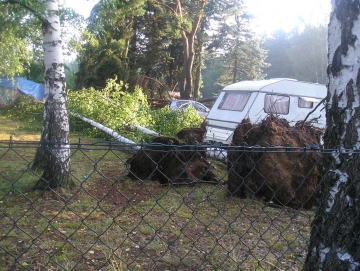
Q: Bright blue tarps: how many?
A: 1